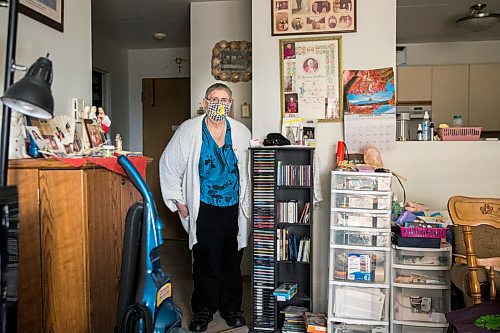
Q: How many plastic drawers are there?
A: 11